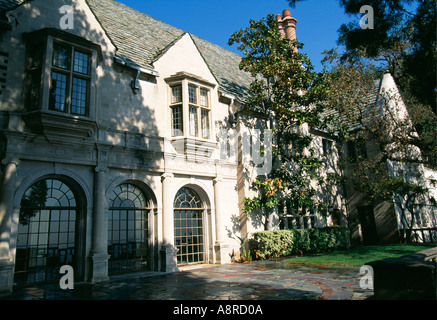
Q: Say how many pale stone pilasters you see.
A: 4